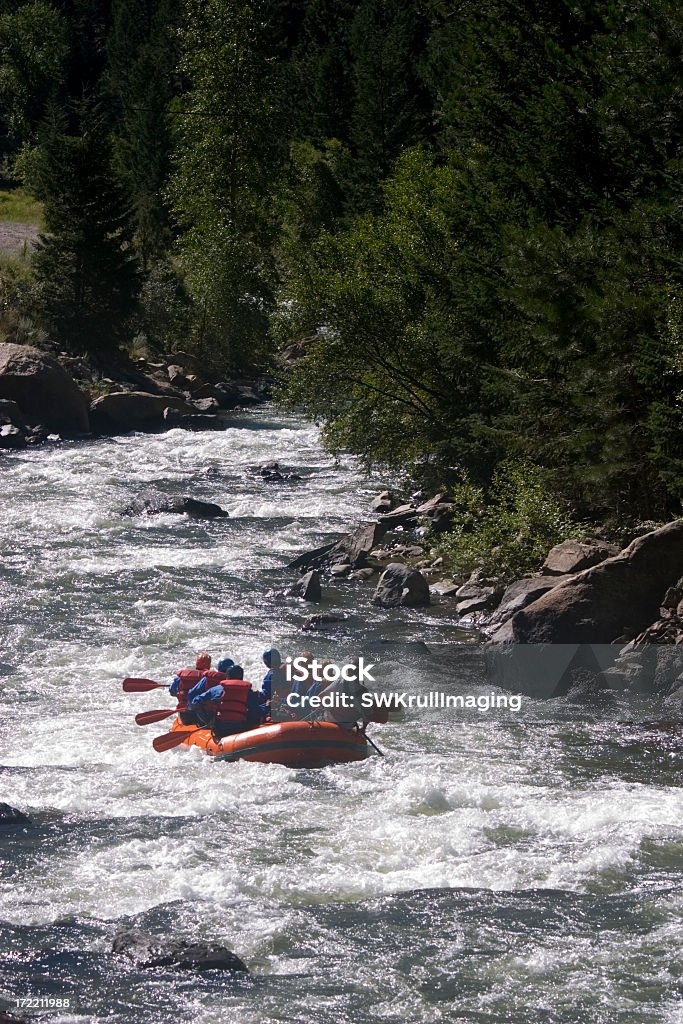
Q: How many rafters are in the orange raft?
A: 7